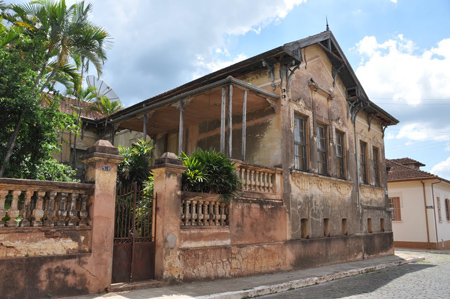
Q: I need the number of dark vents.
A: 5